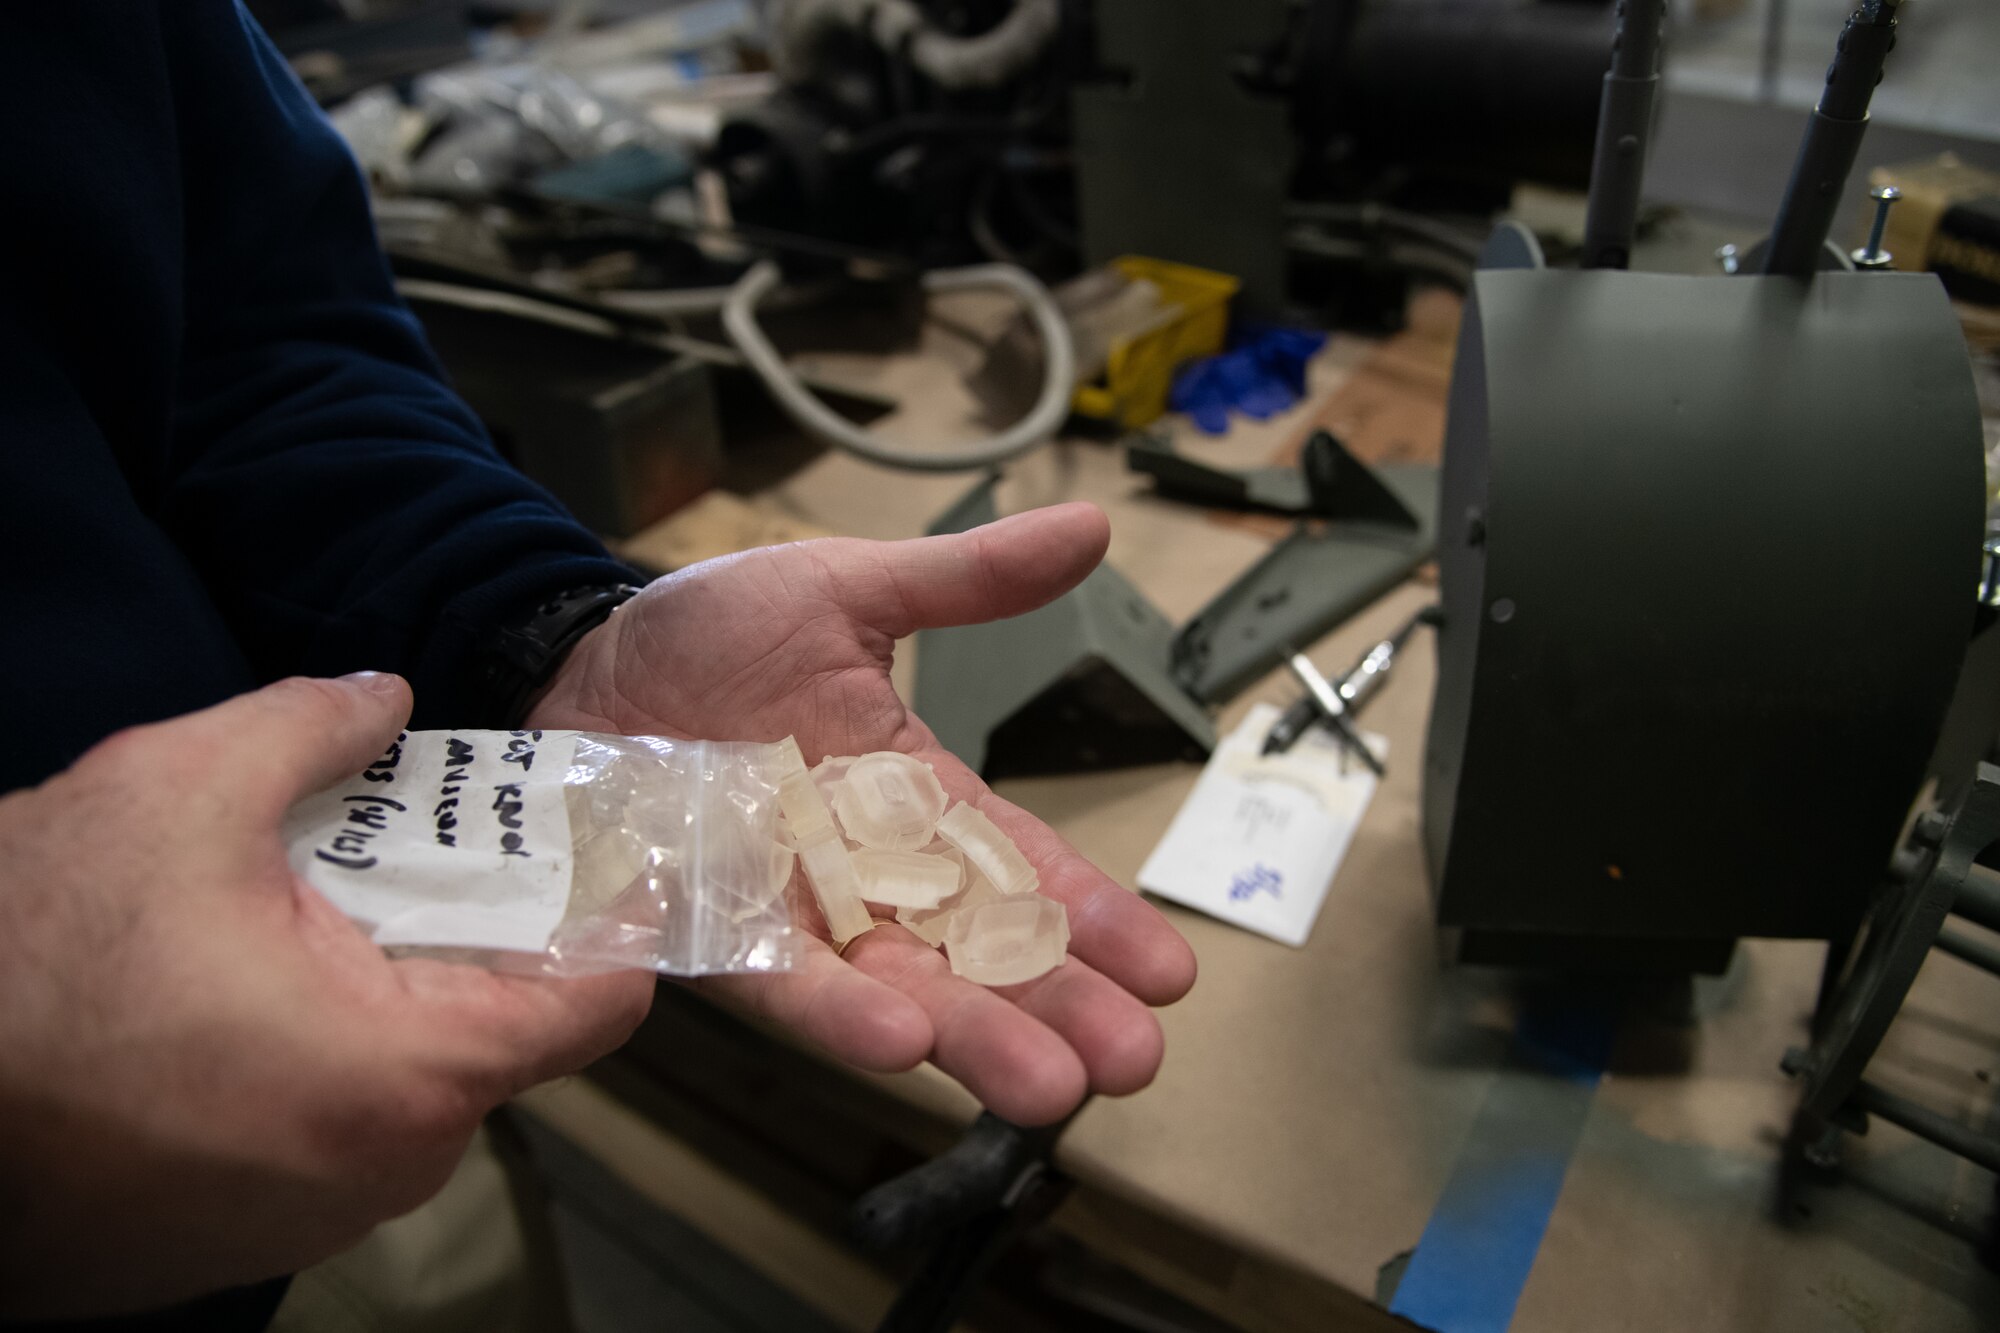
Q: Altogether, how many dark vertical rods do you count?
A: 2